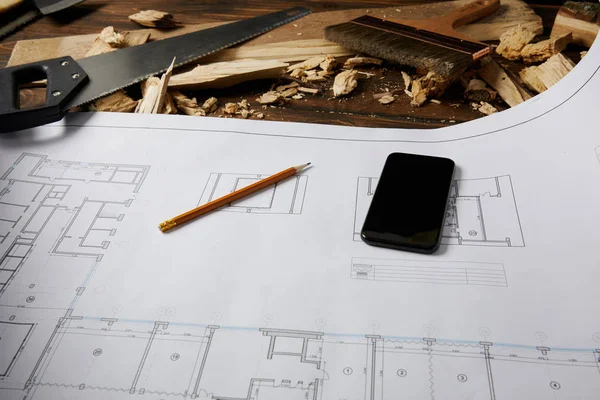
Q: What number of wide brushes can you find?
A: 1